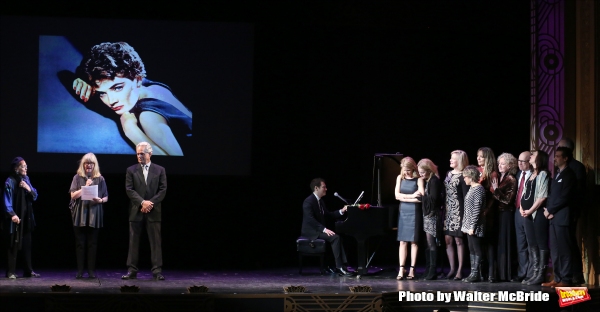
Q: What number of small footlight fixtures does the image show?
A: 5